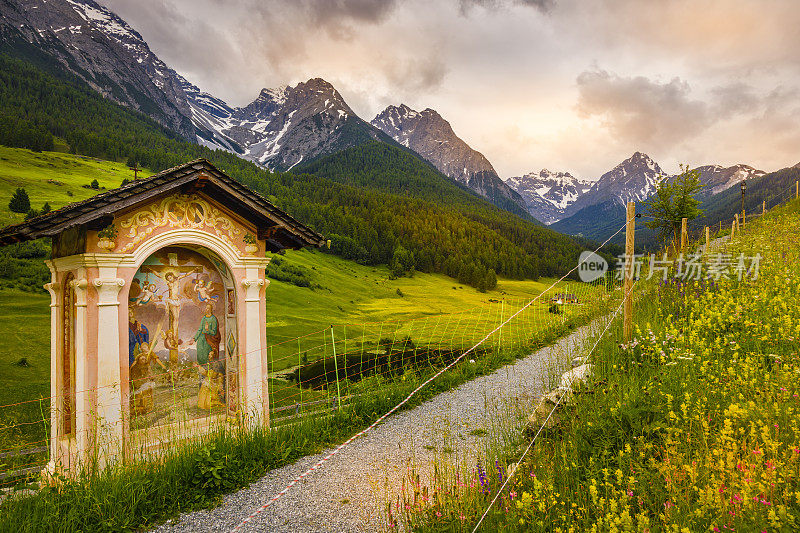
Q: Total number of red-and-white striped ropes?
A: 1